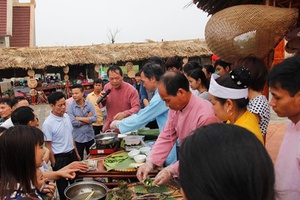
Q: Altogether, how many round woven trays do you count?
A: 2